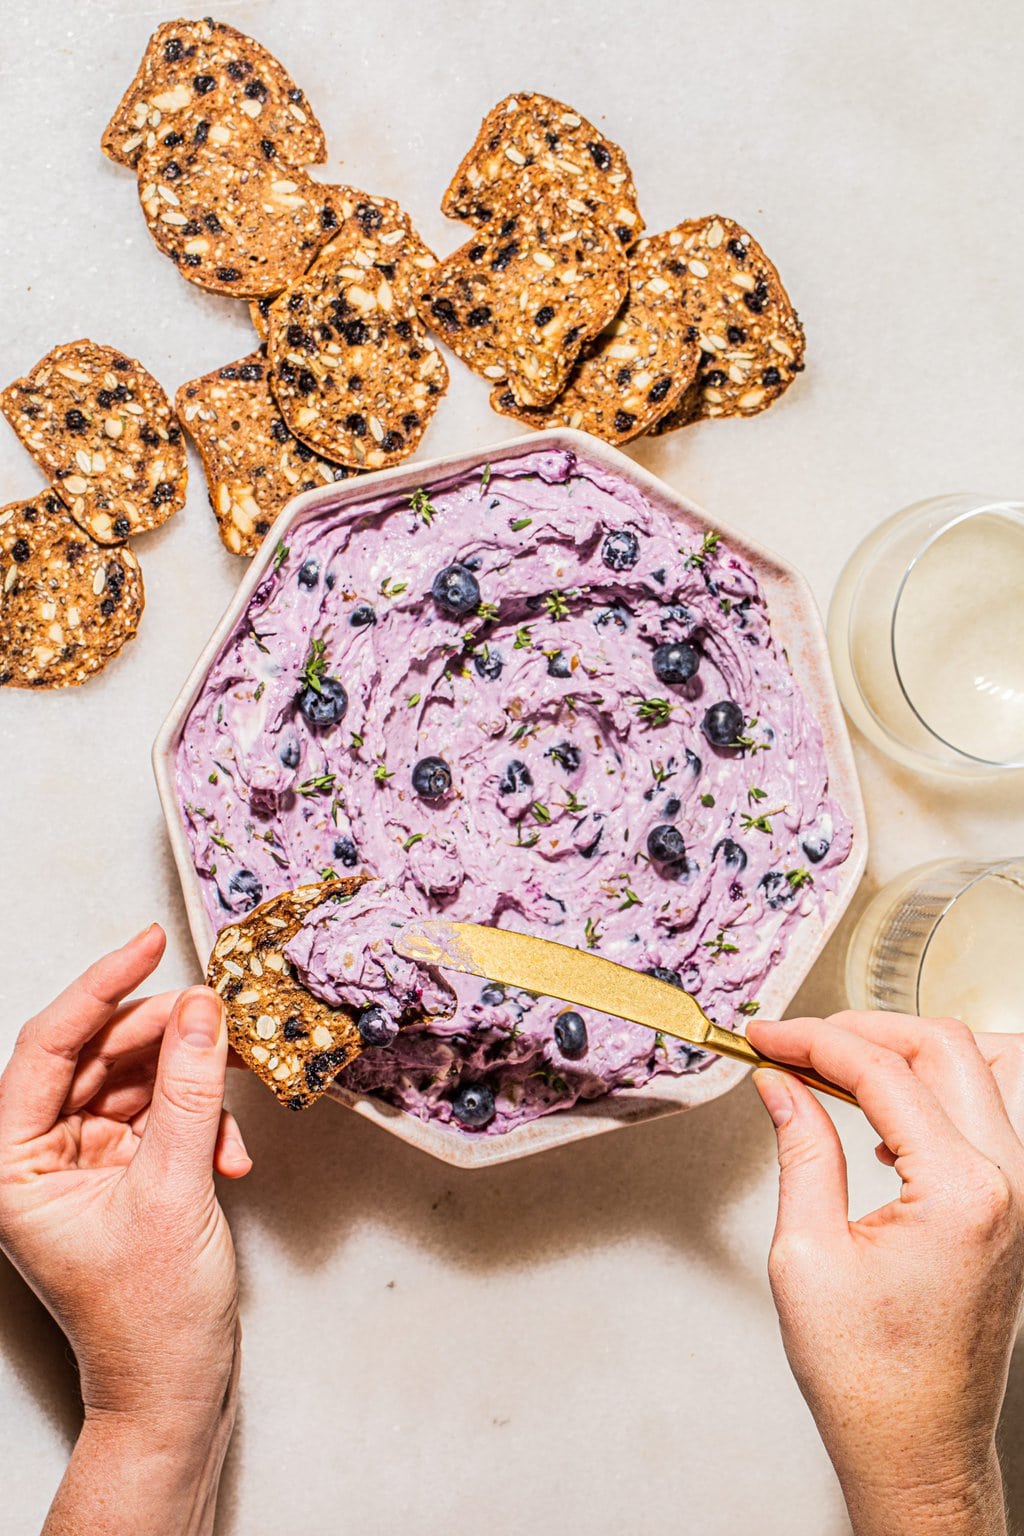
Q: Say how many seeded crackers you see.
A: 12